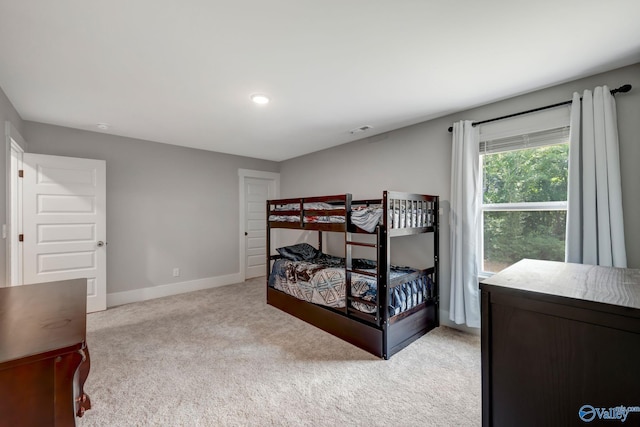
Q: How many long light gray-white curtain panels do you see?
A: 2